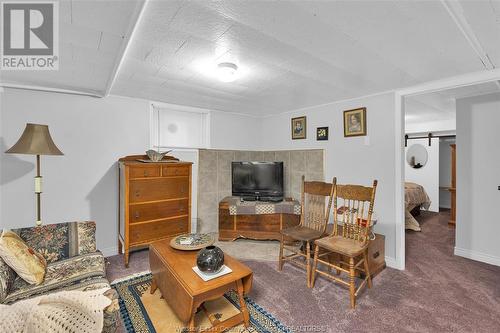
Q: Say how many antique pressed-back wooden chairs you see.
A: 2